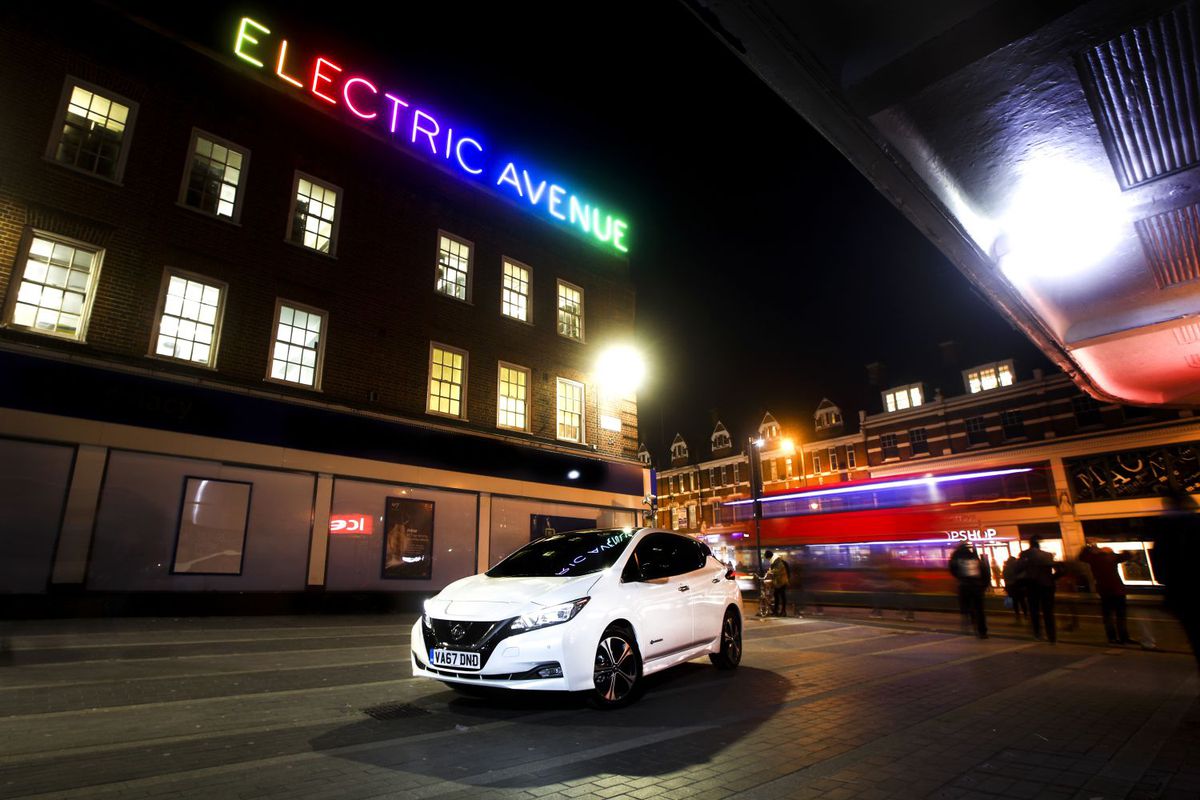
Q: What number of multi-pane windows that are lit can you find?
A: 14